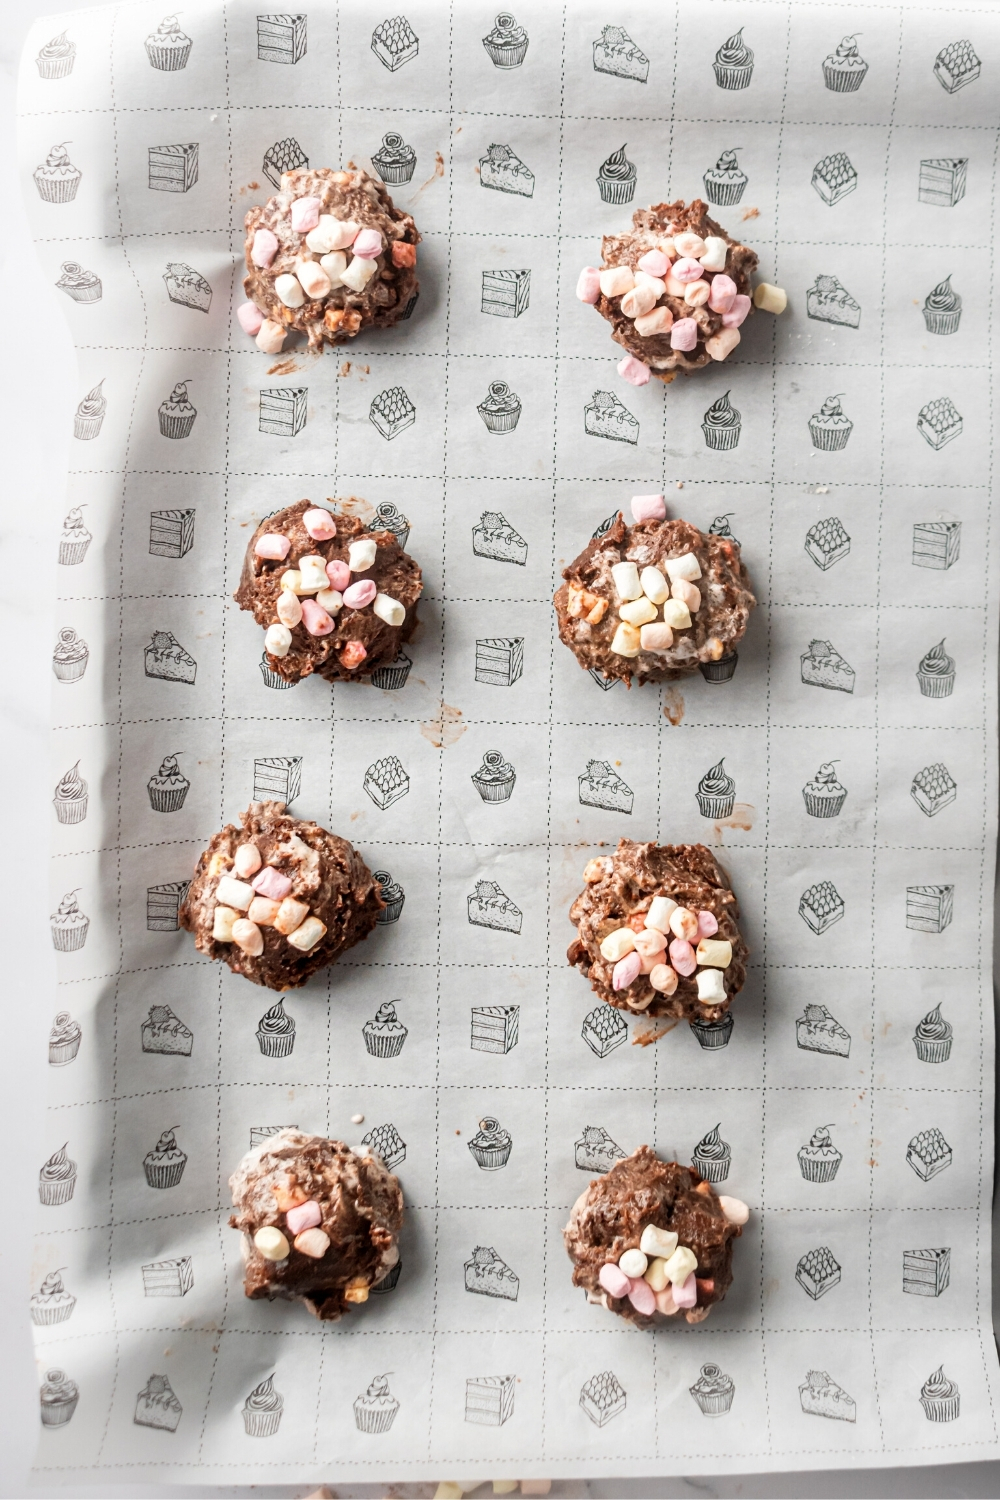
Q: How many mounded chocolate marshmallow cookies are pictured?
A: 8